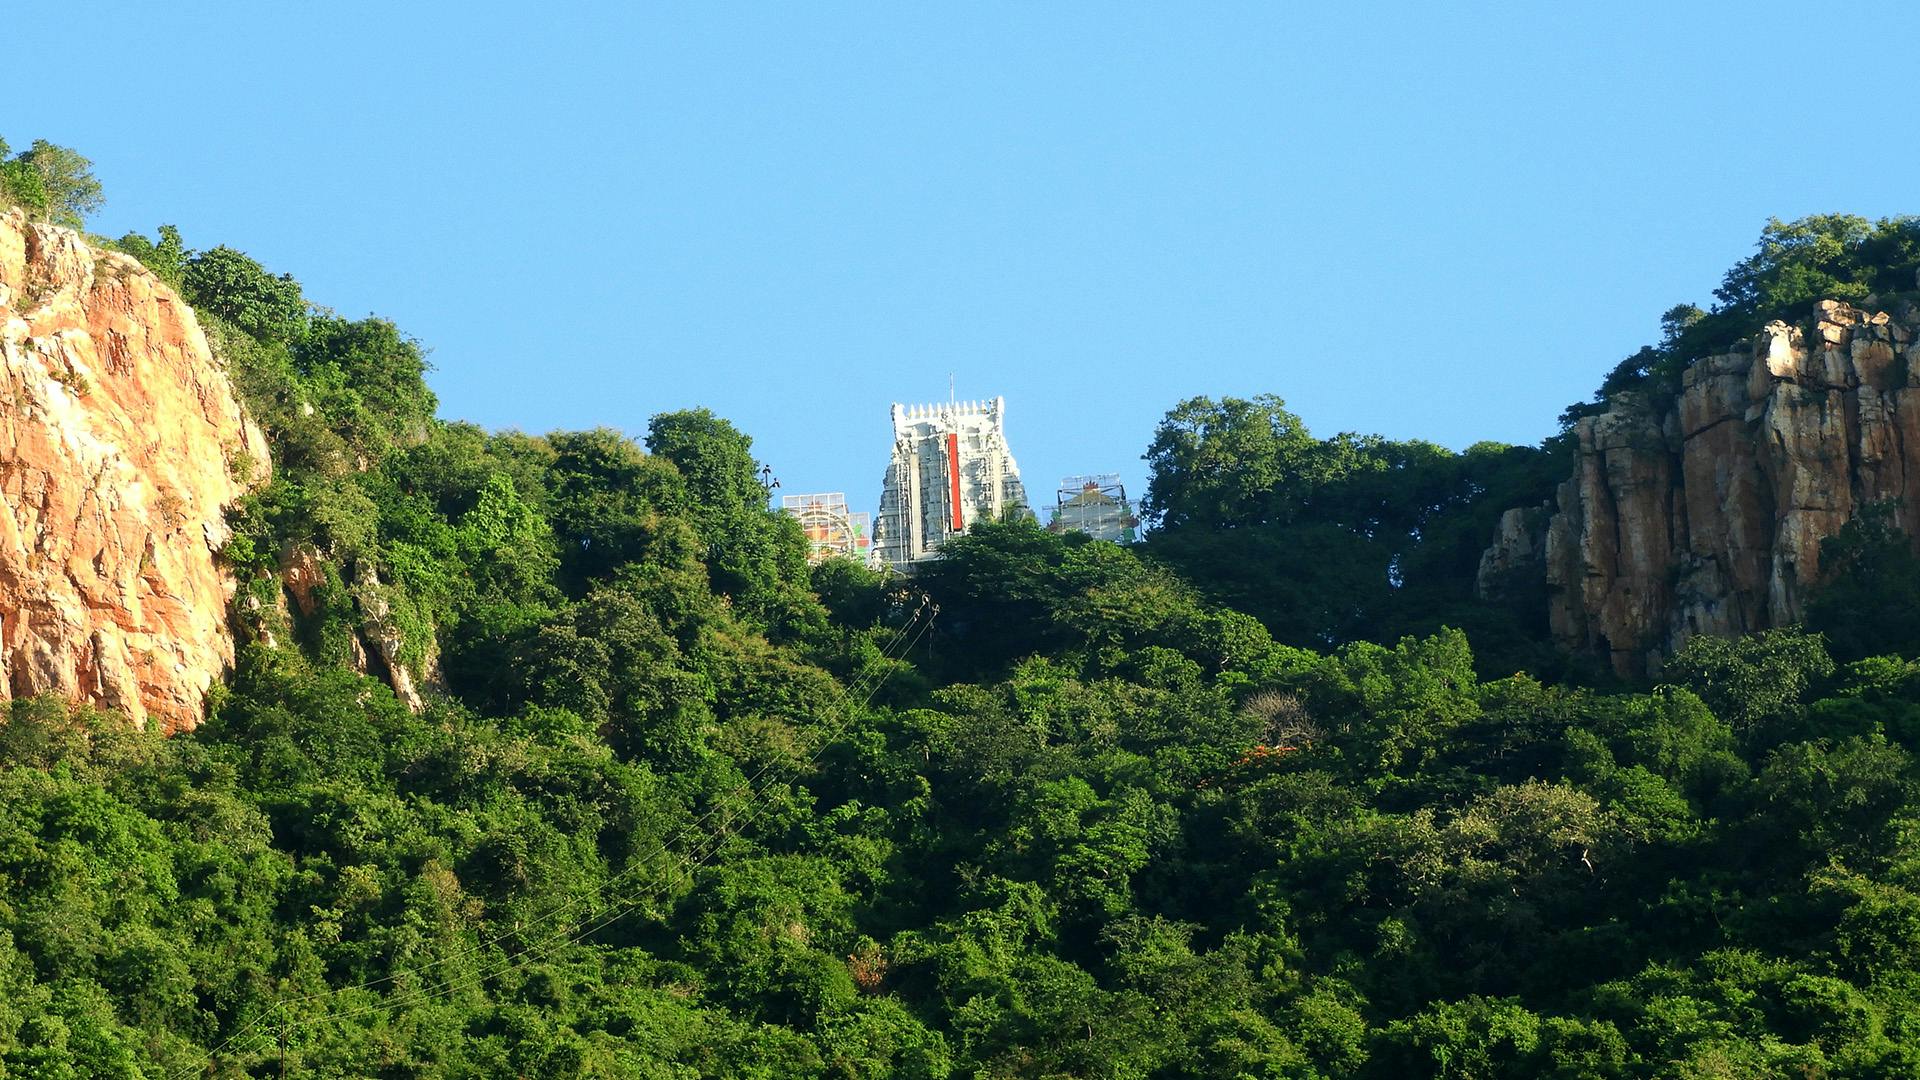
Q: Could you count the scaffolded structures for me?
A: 2